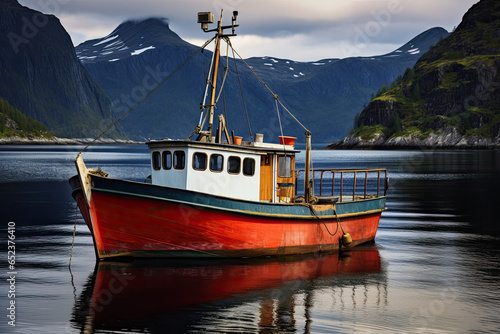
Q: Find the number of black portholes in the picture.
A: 7